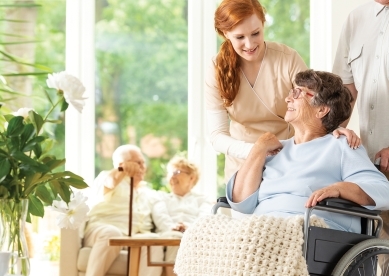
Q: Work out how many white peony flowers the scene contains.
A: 3